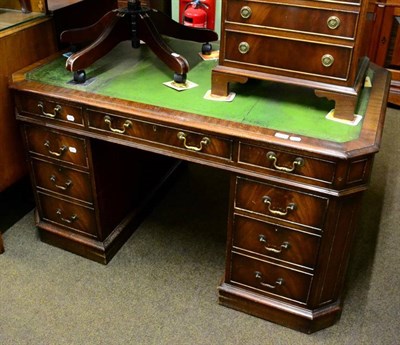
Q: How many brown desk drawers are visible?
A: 9